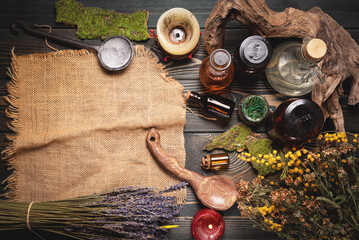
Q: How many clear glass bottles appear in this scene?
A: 1